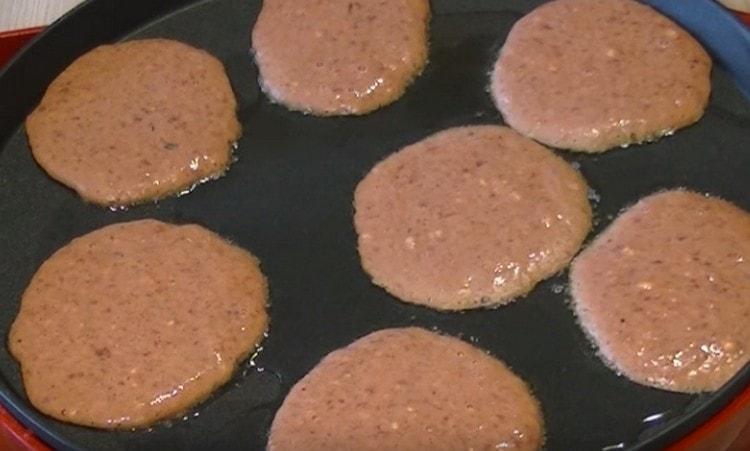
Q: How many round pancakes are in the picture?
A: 7